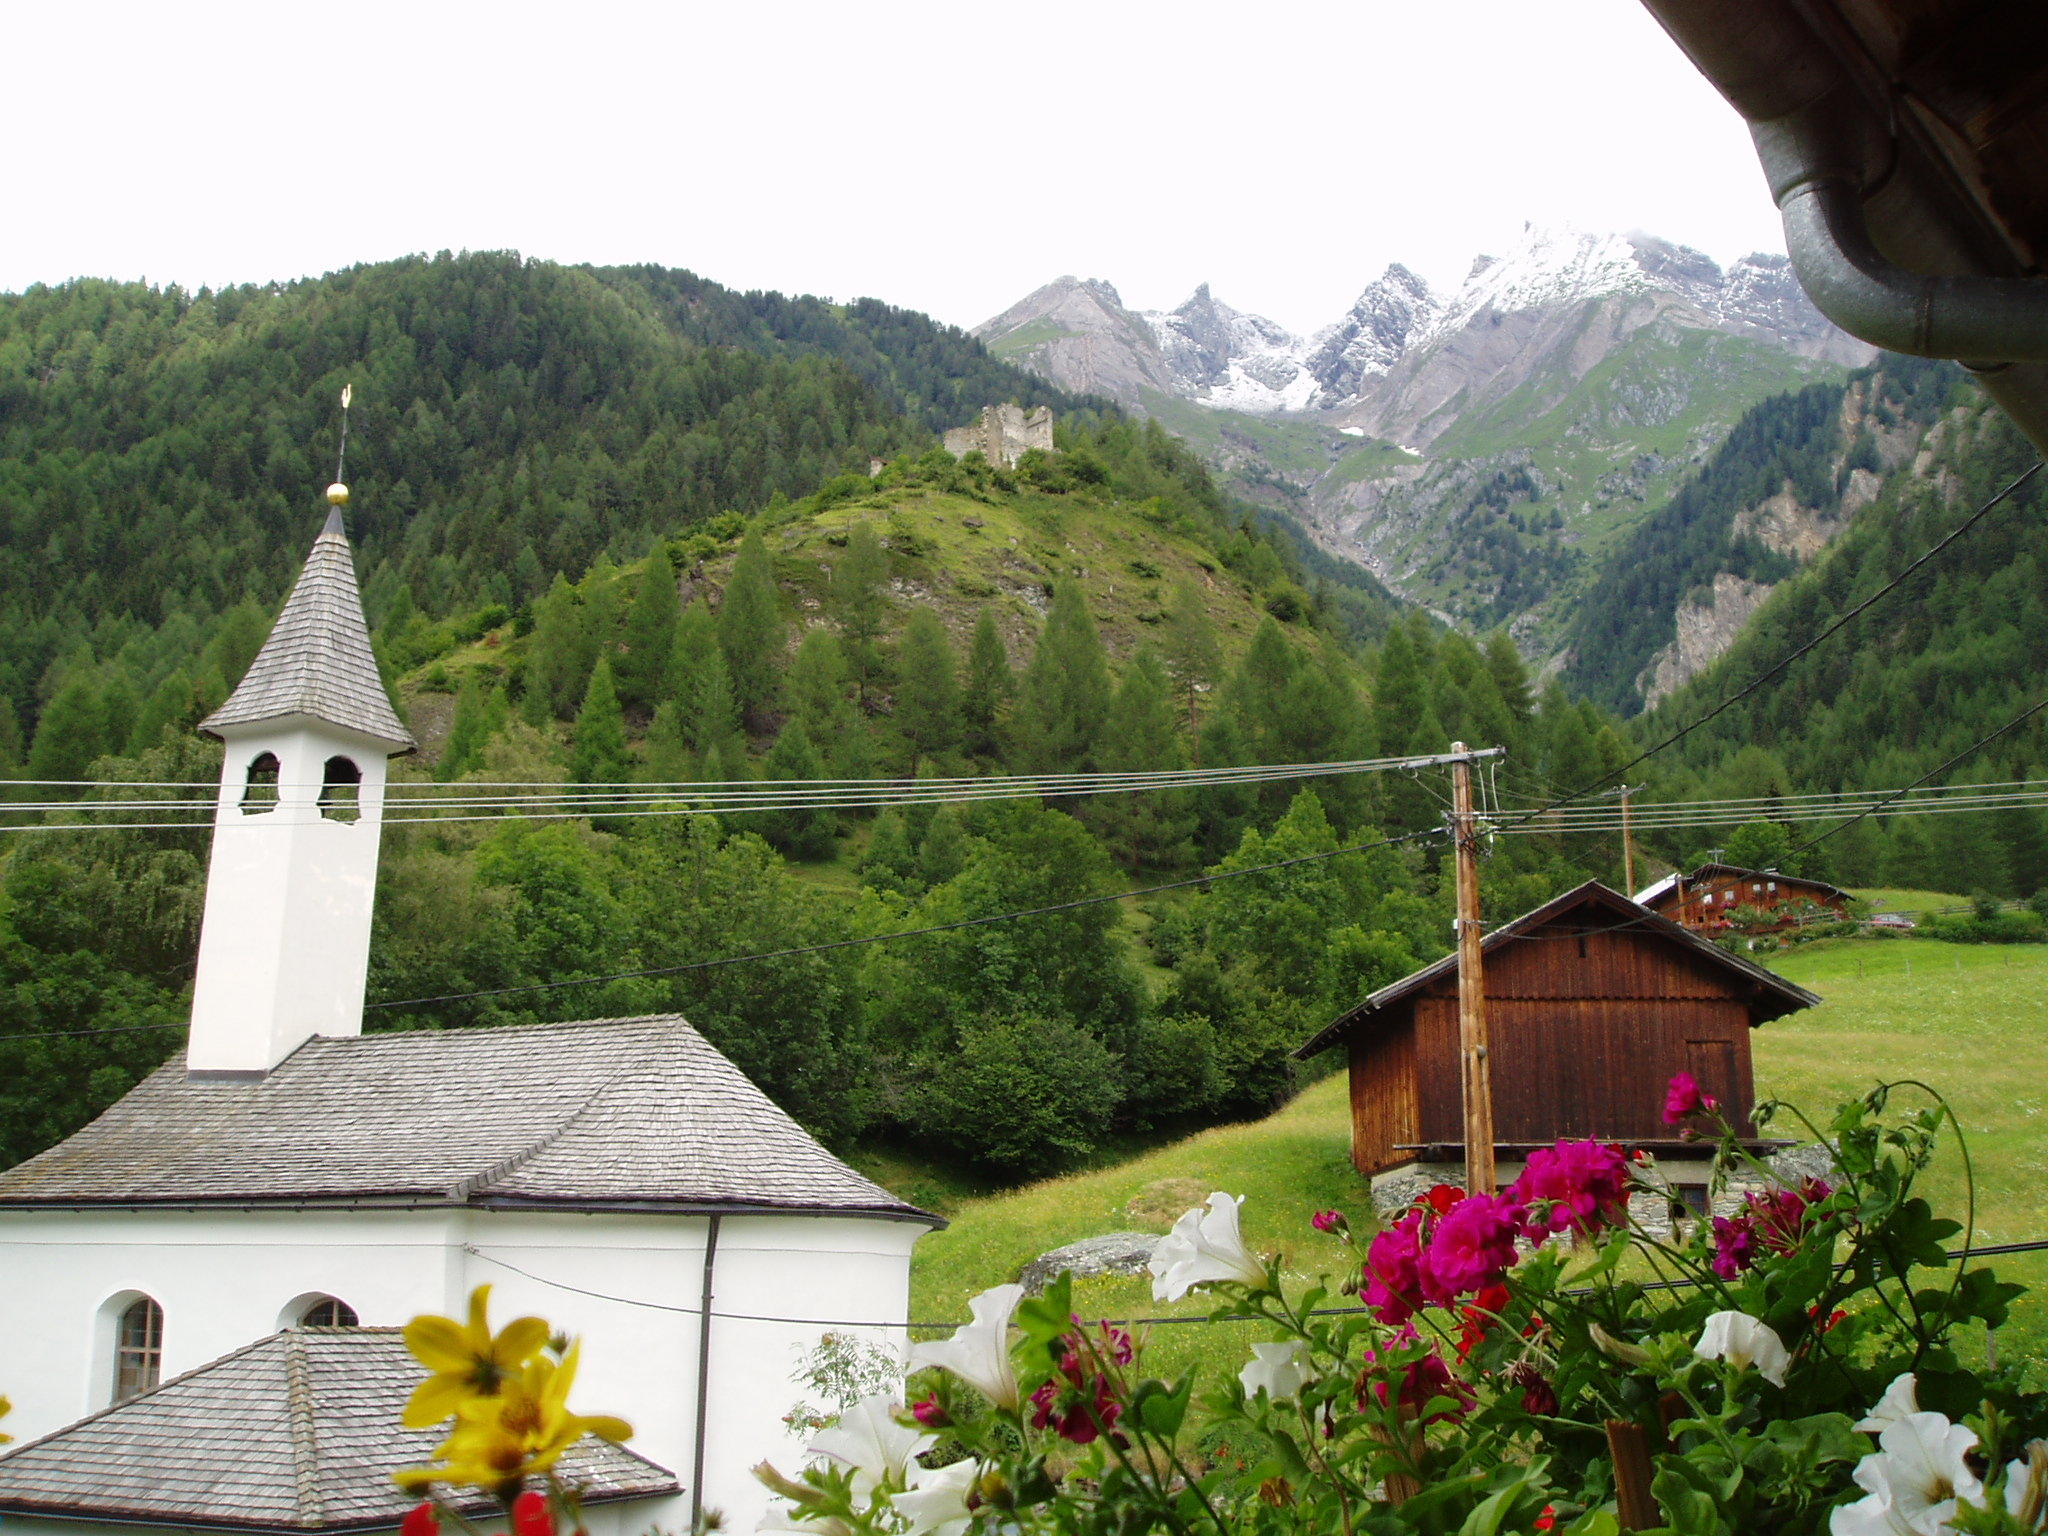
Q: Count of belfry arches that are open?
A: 2